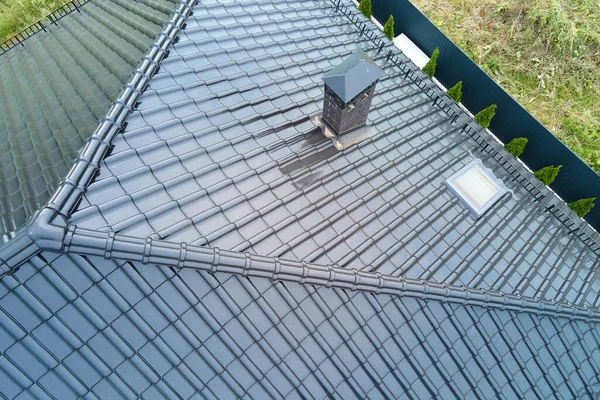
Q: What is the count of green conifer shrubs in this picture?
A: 8